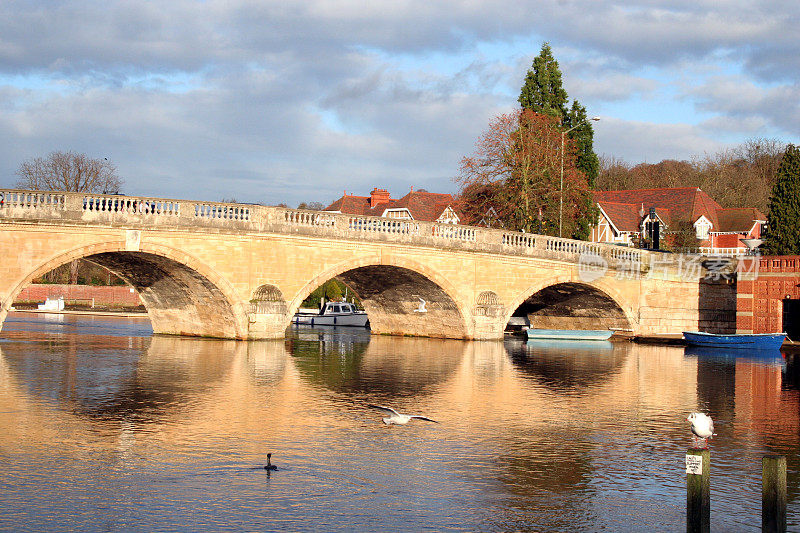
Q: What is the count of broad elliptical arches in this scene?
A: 3